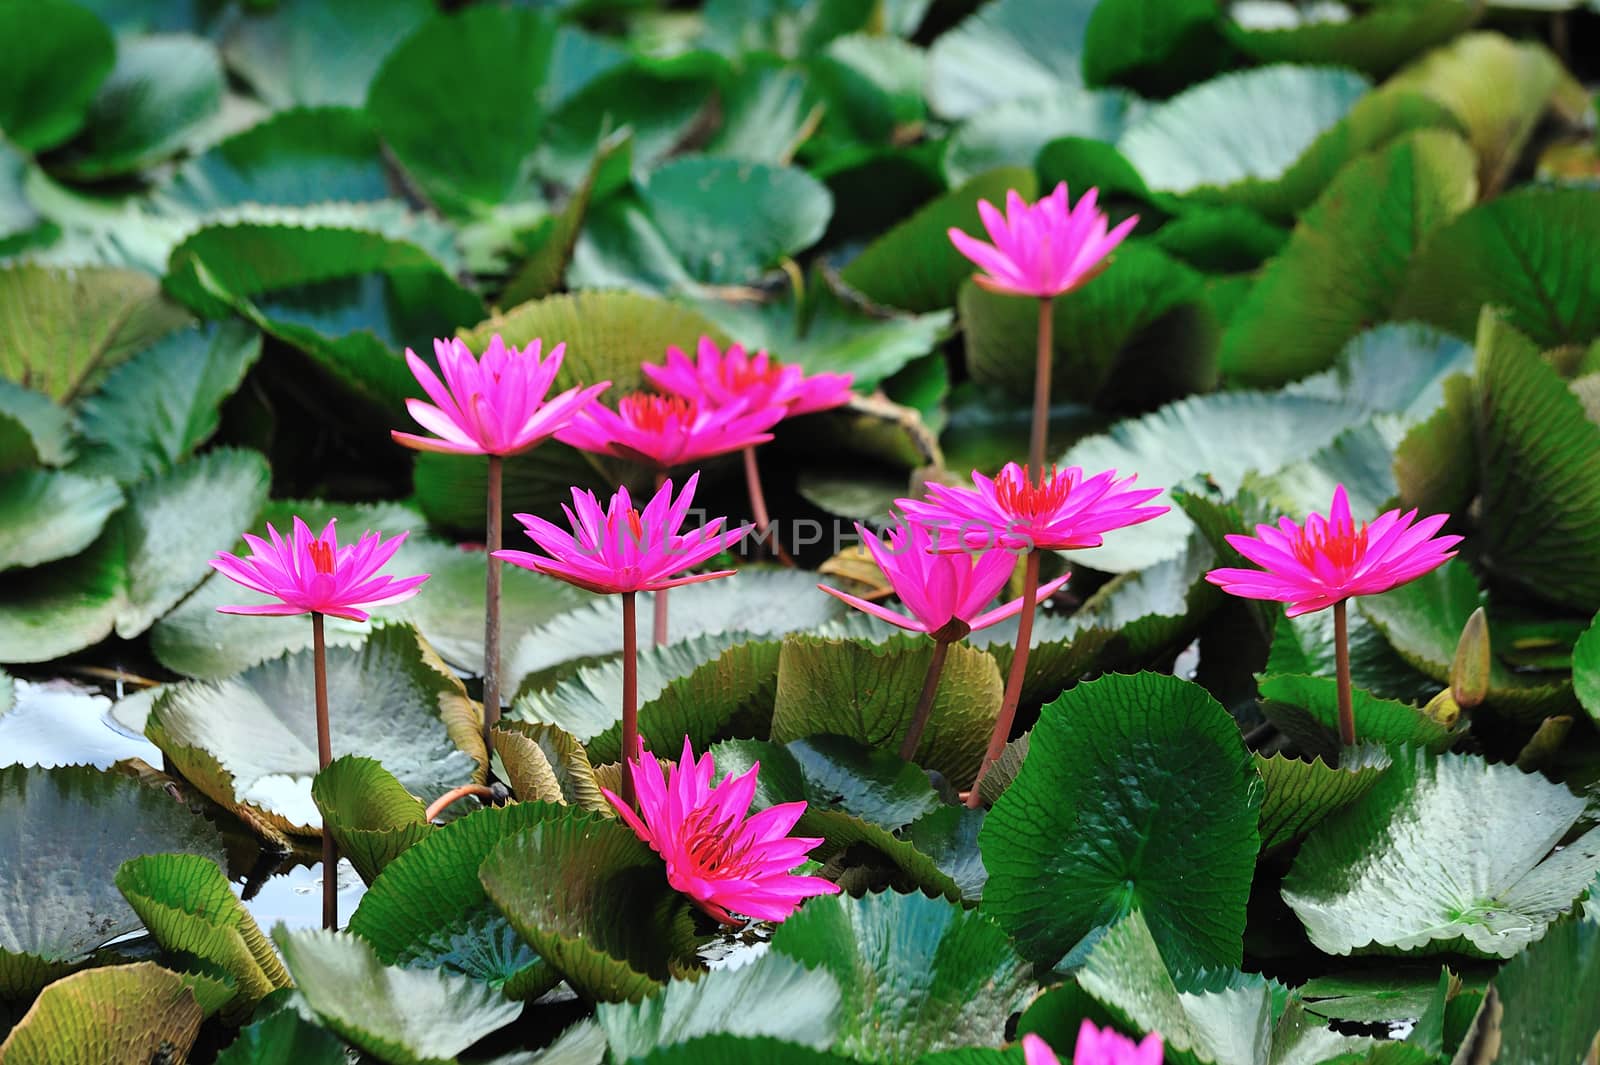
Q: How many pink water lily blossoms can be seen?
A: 11